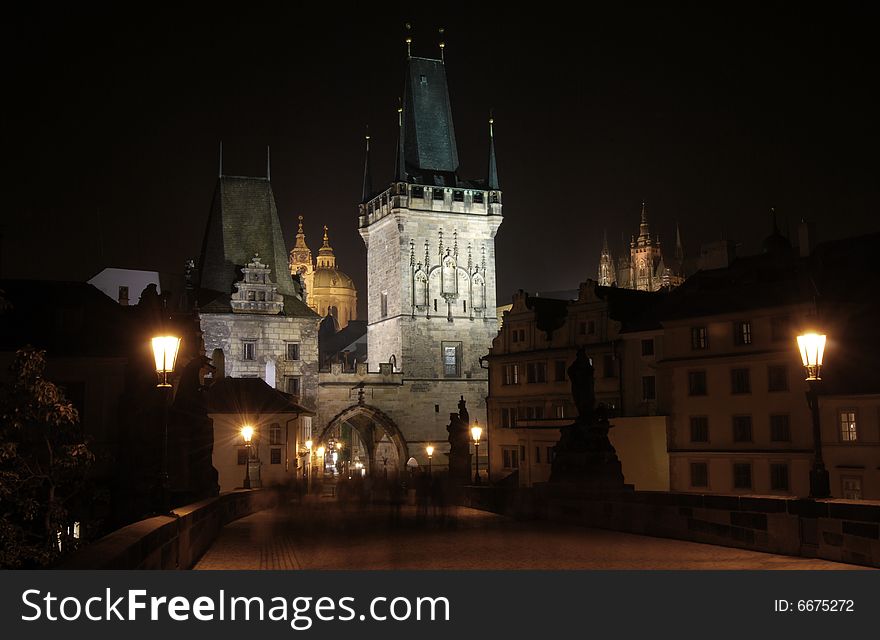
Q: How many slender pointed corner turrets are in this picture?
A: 3